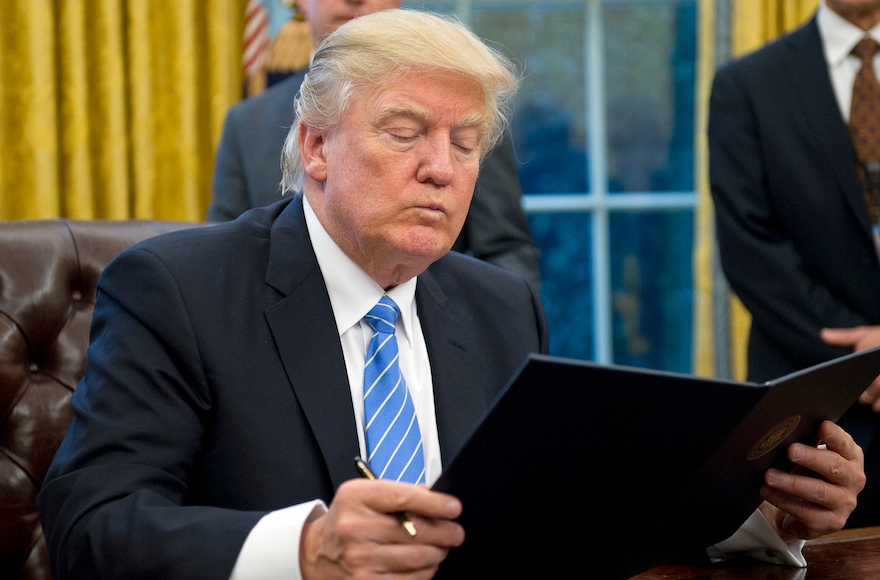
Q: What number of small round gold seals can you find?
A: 1